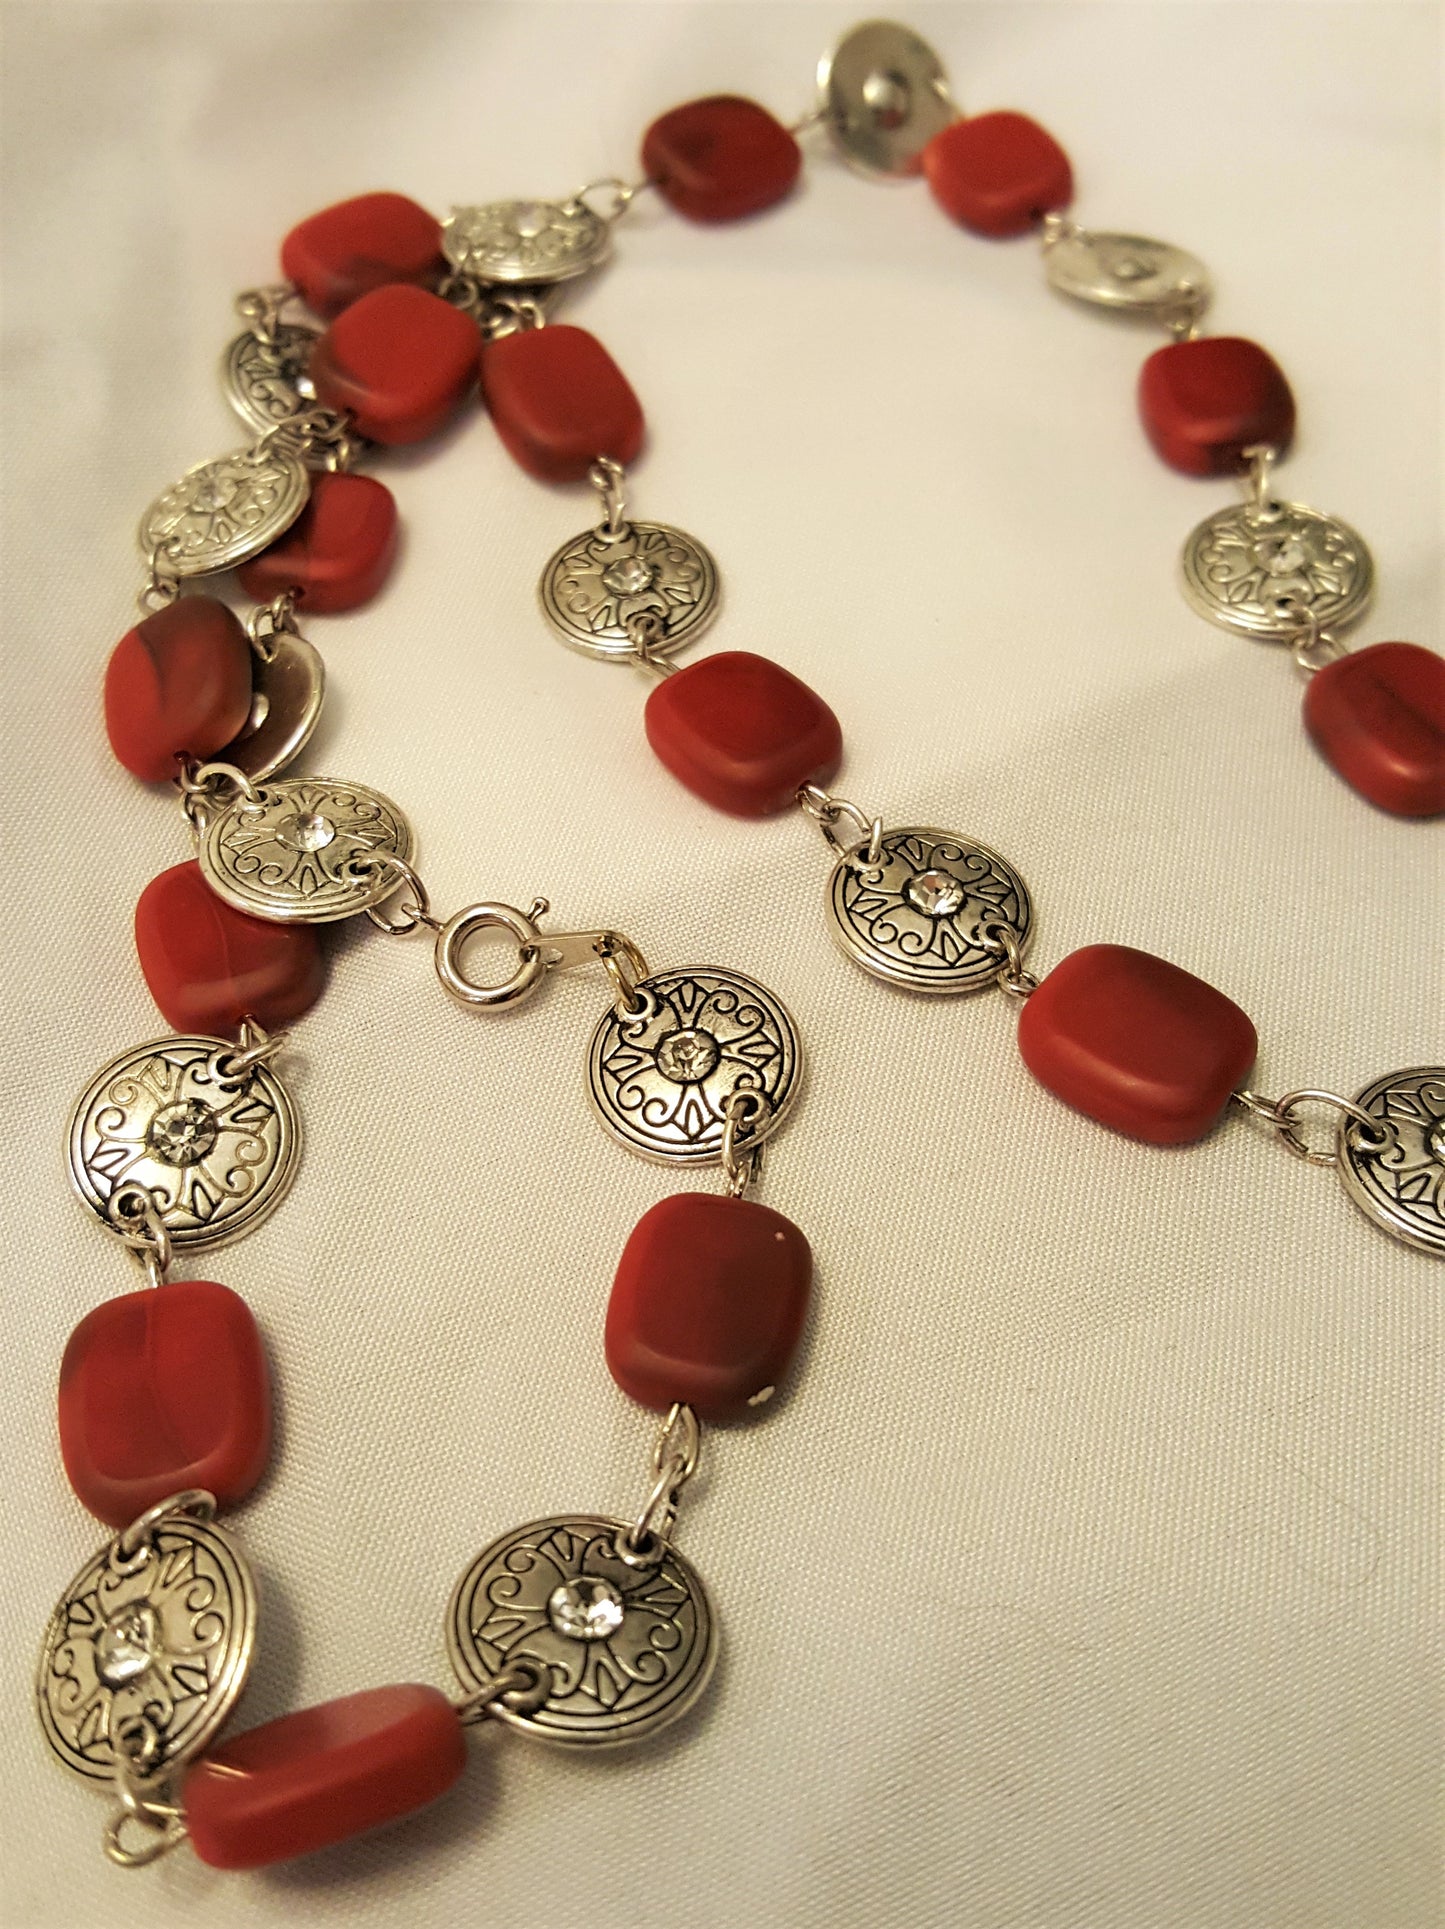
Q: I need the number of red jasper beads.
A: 15